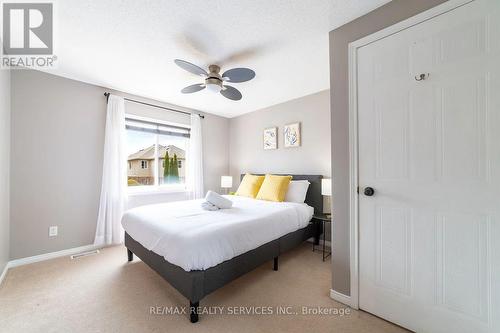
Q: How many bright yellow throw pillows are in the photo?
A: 2